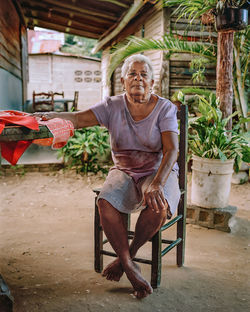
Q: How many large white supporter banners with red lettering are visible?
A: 0